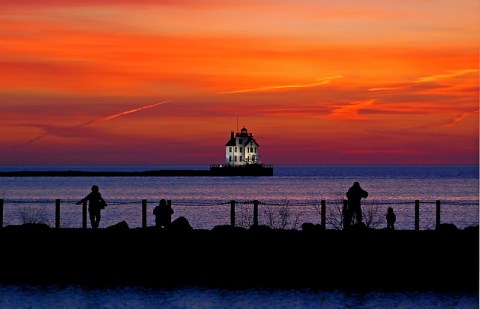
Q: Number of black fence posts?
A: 11